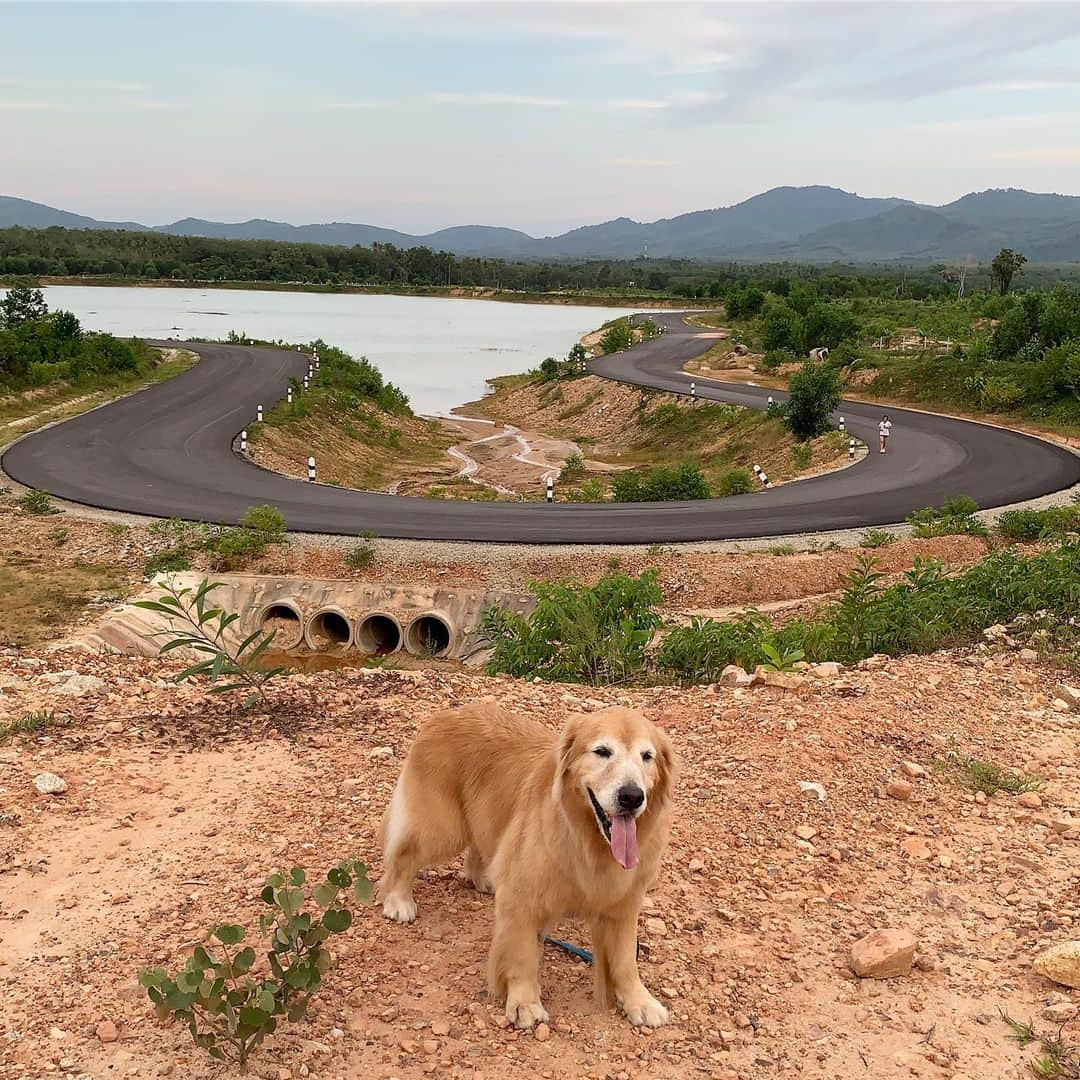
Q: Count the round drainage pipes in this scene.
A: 4